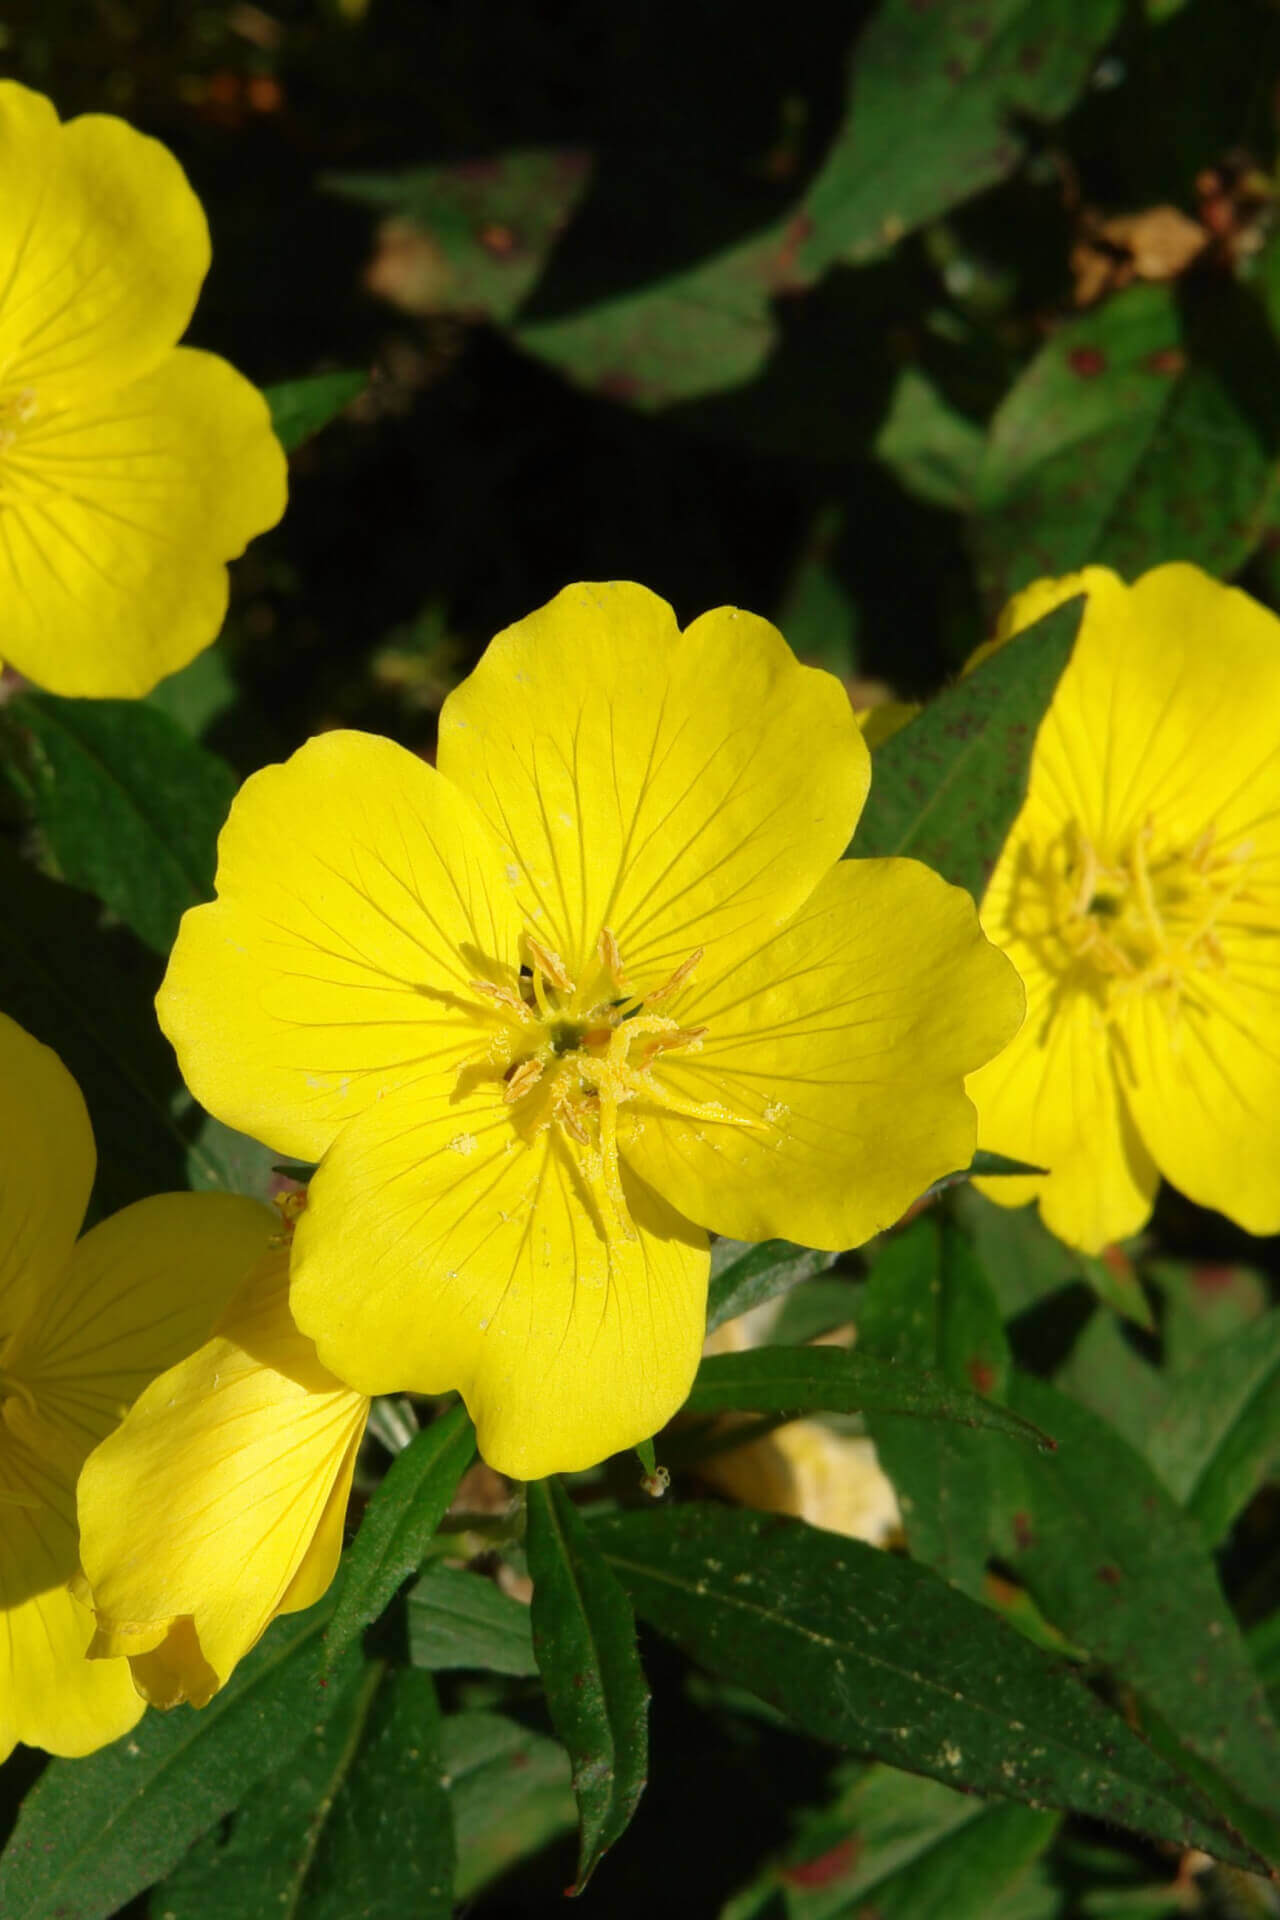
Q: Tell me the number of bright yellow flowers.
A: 5